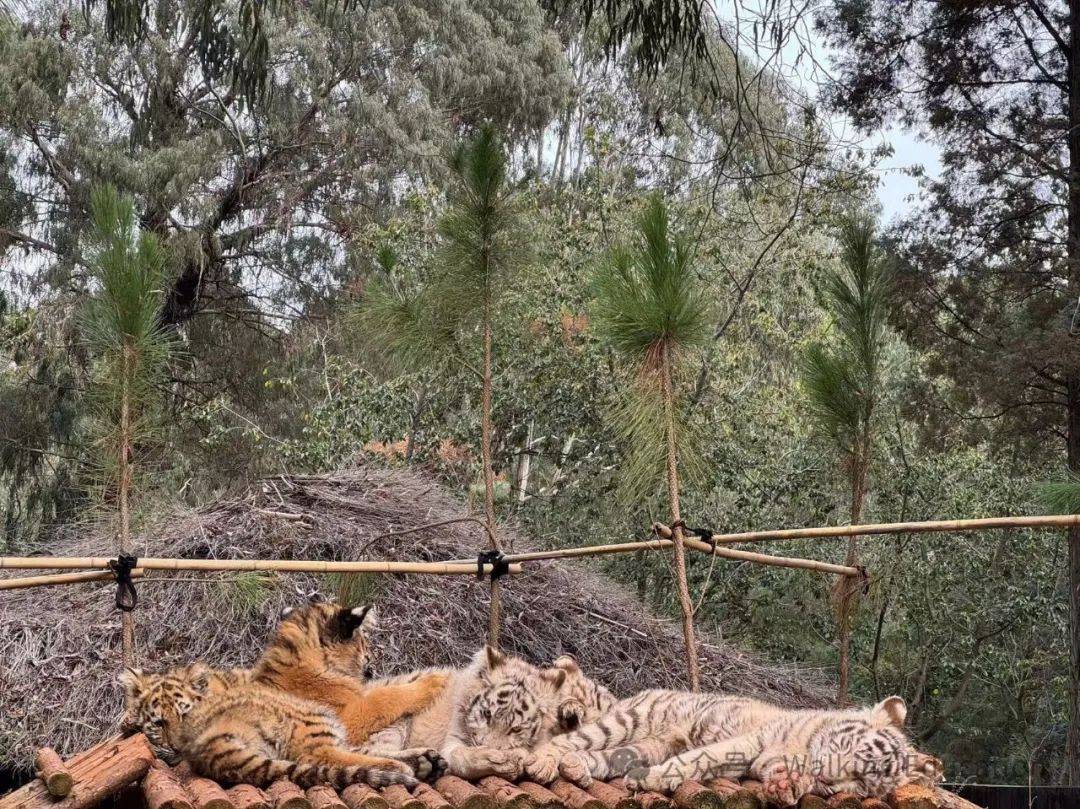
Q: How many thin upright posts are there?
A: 4